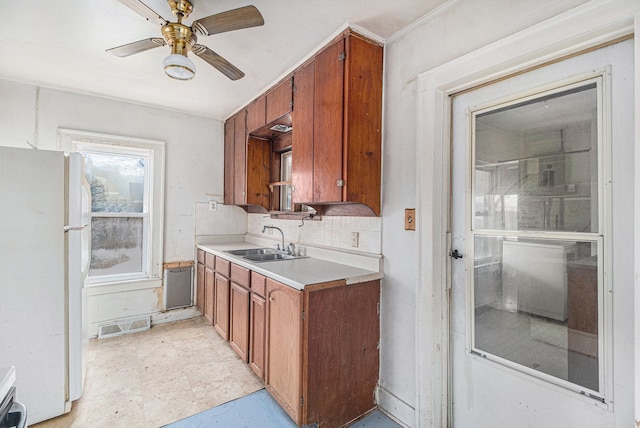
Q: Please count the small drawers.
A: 5